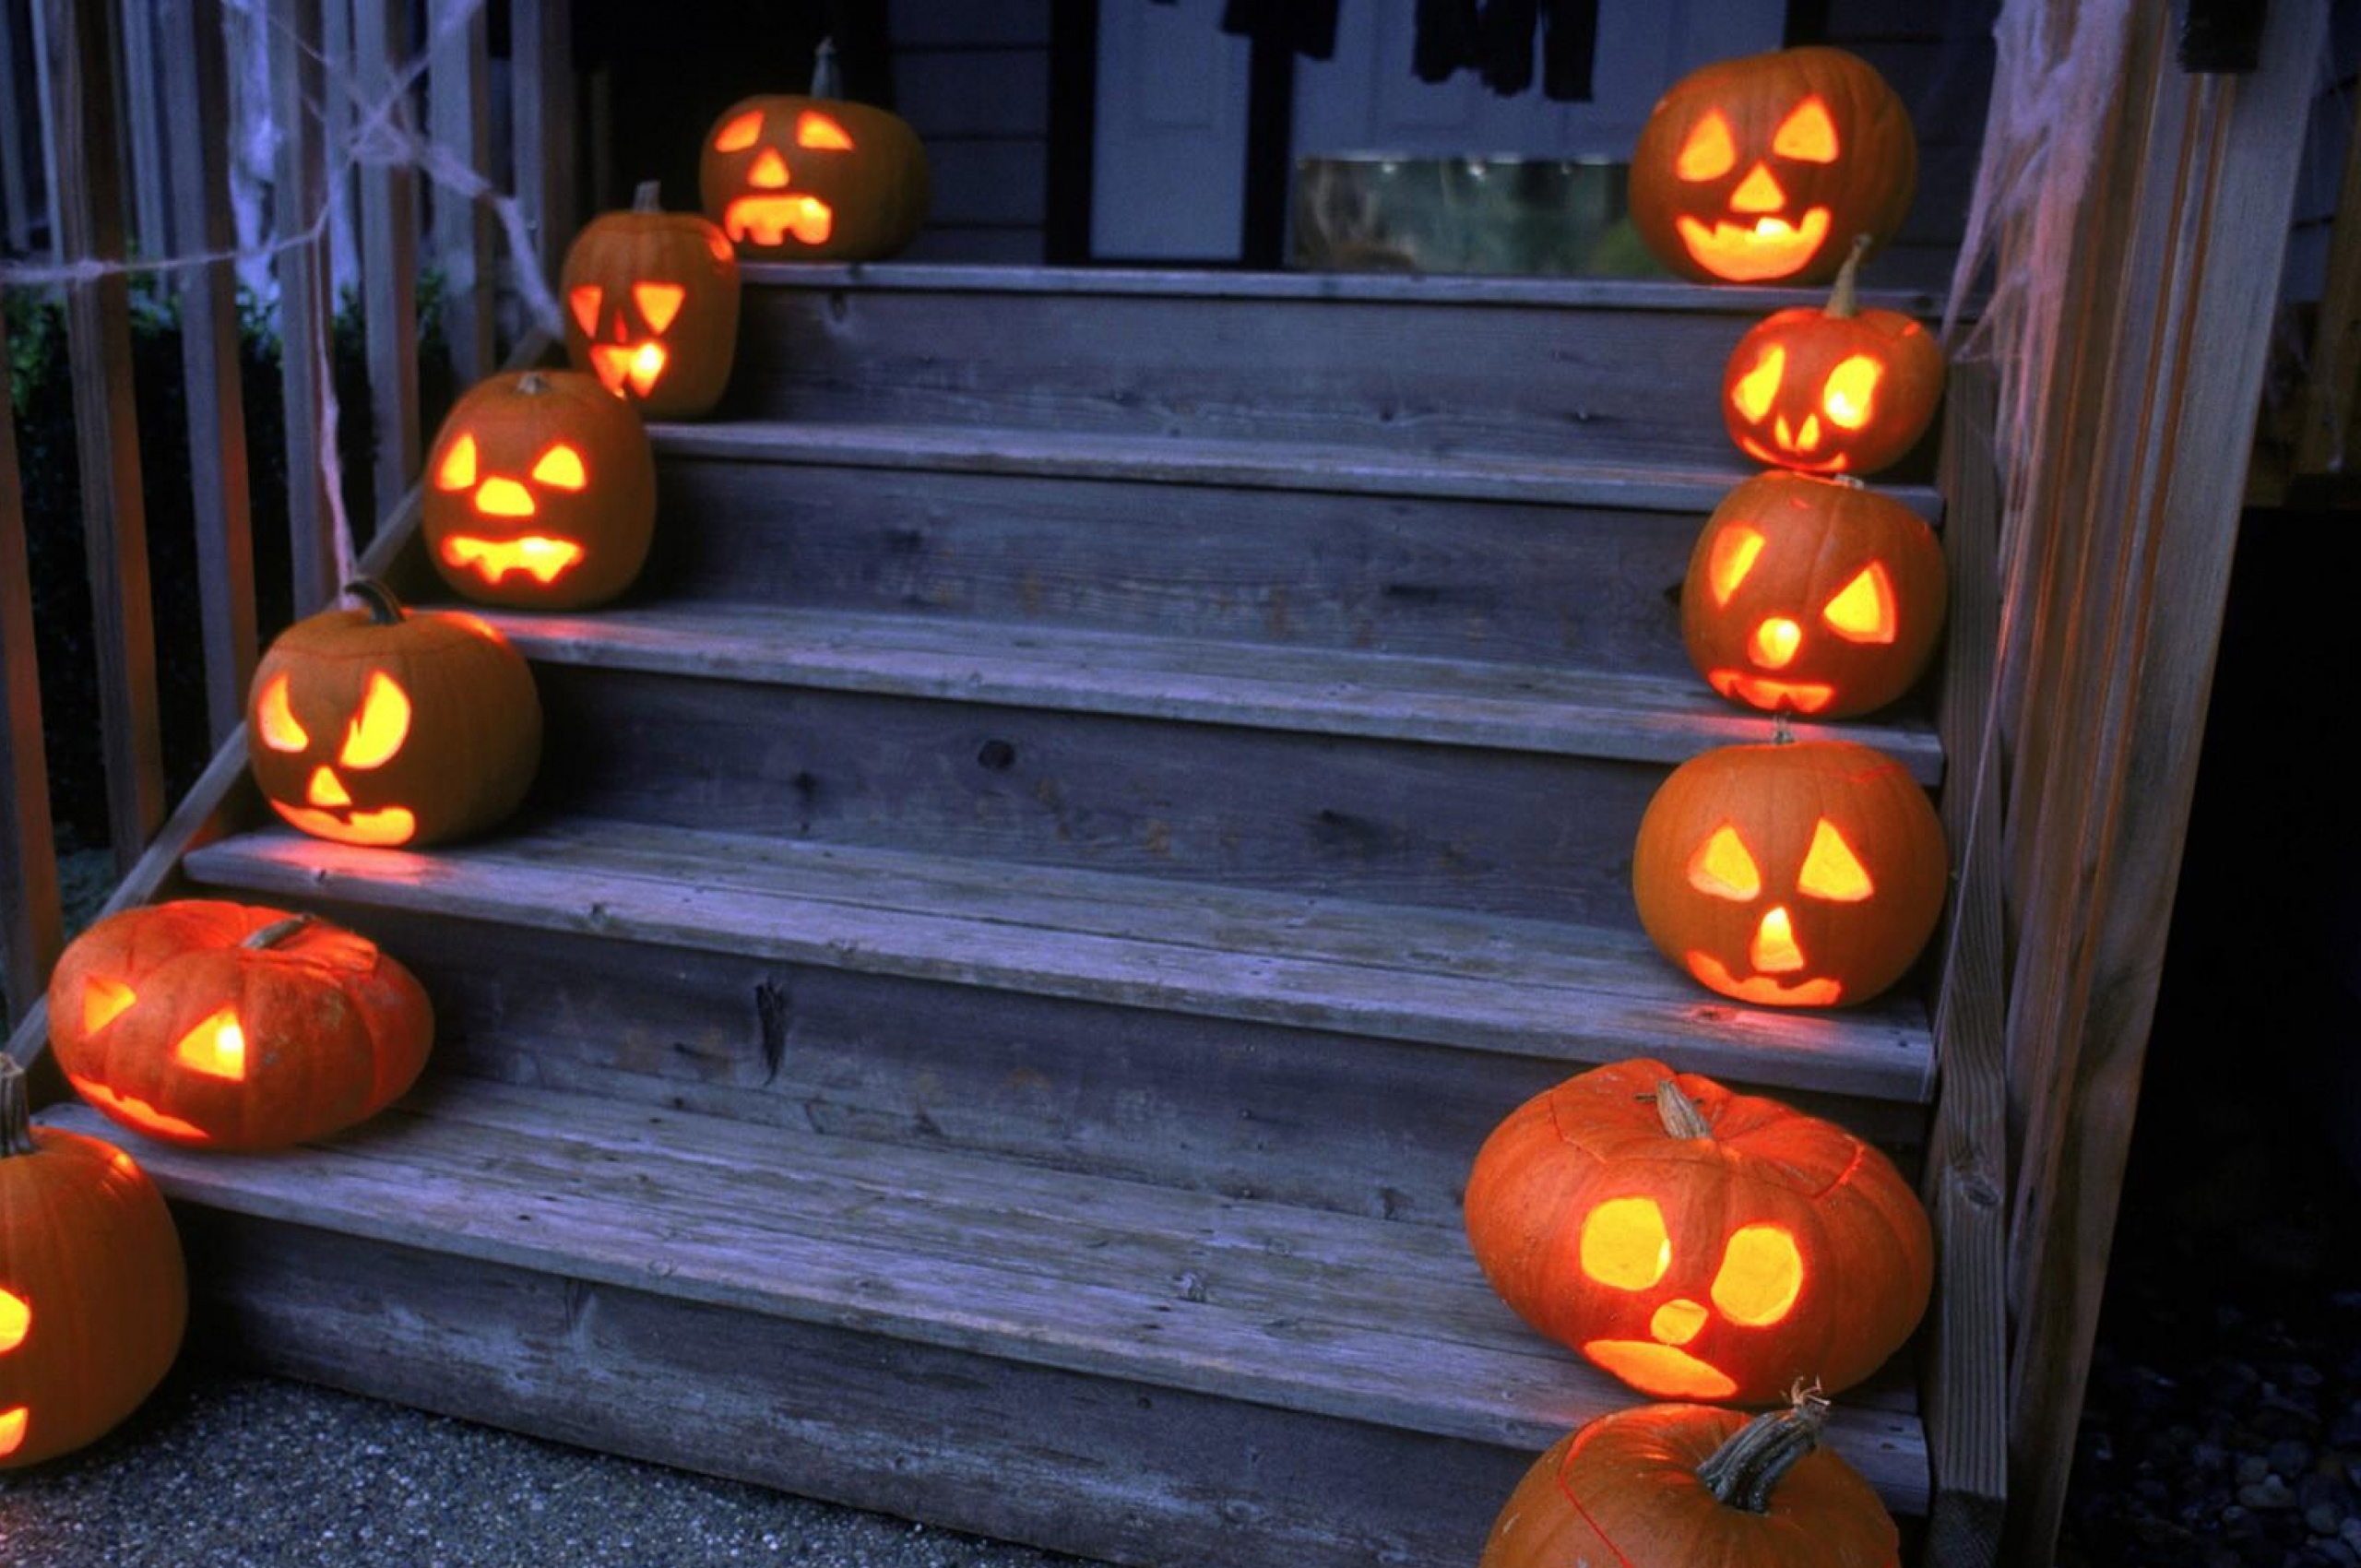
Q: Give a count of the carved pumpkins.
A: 12